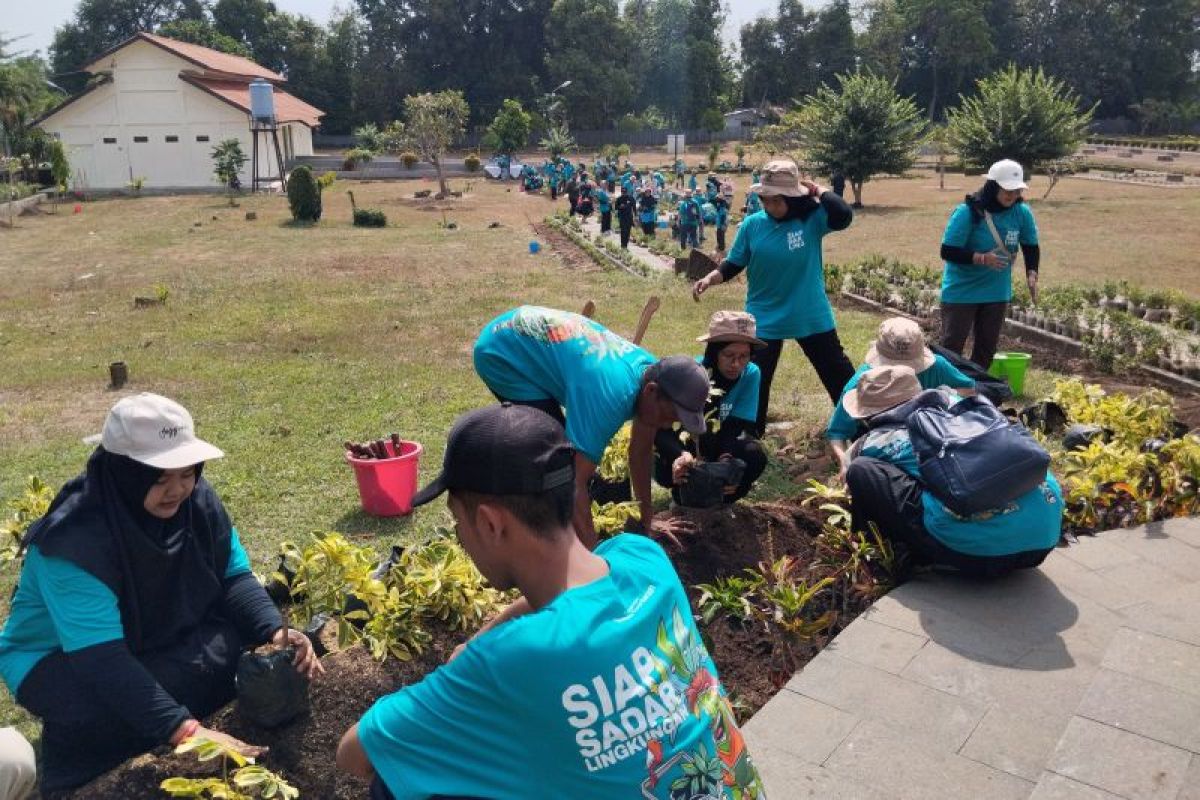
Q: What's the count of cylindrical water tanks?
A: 1